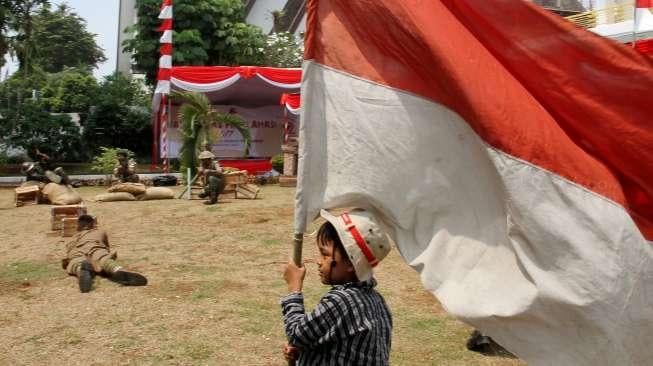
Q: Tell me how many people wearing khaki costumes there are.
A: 4